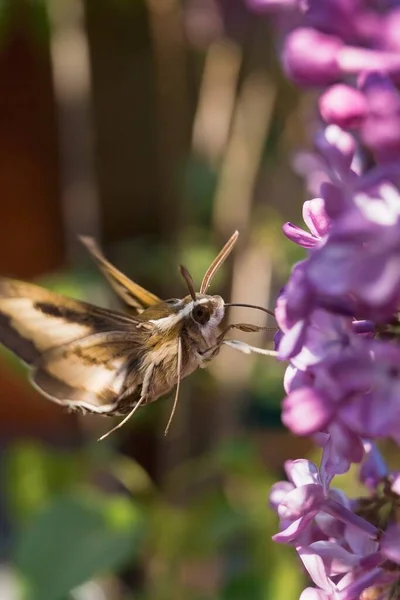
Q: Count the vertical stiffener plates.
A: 0